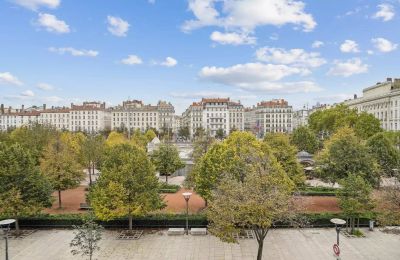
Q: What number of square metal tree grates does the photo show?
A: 4